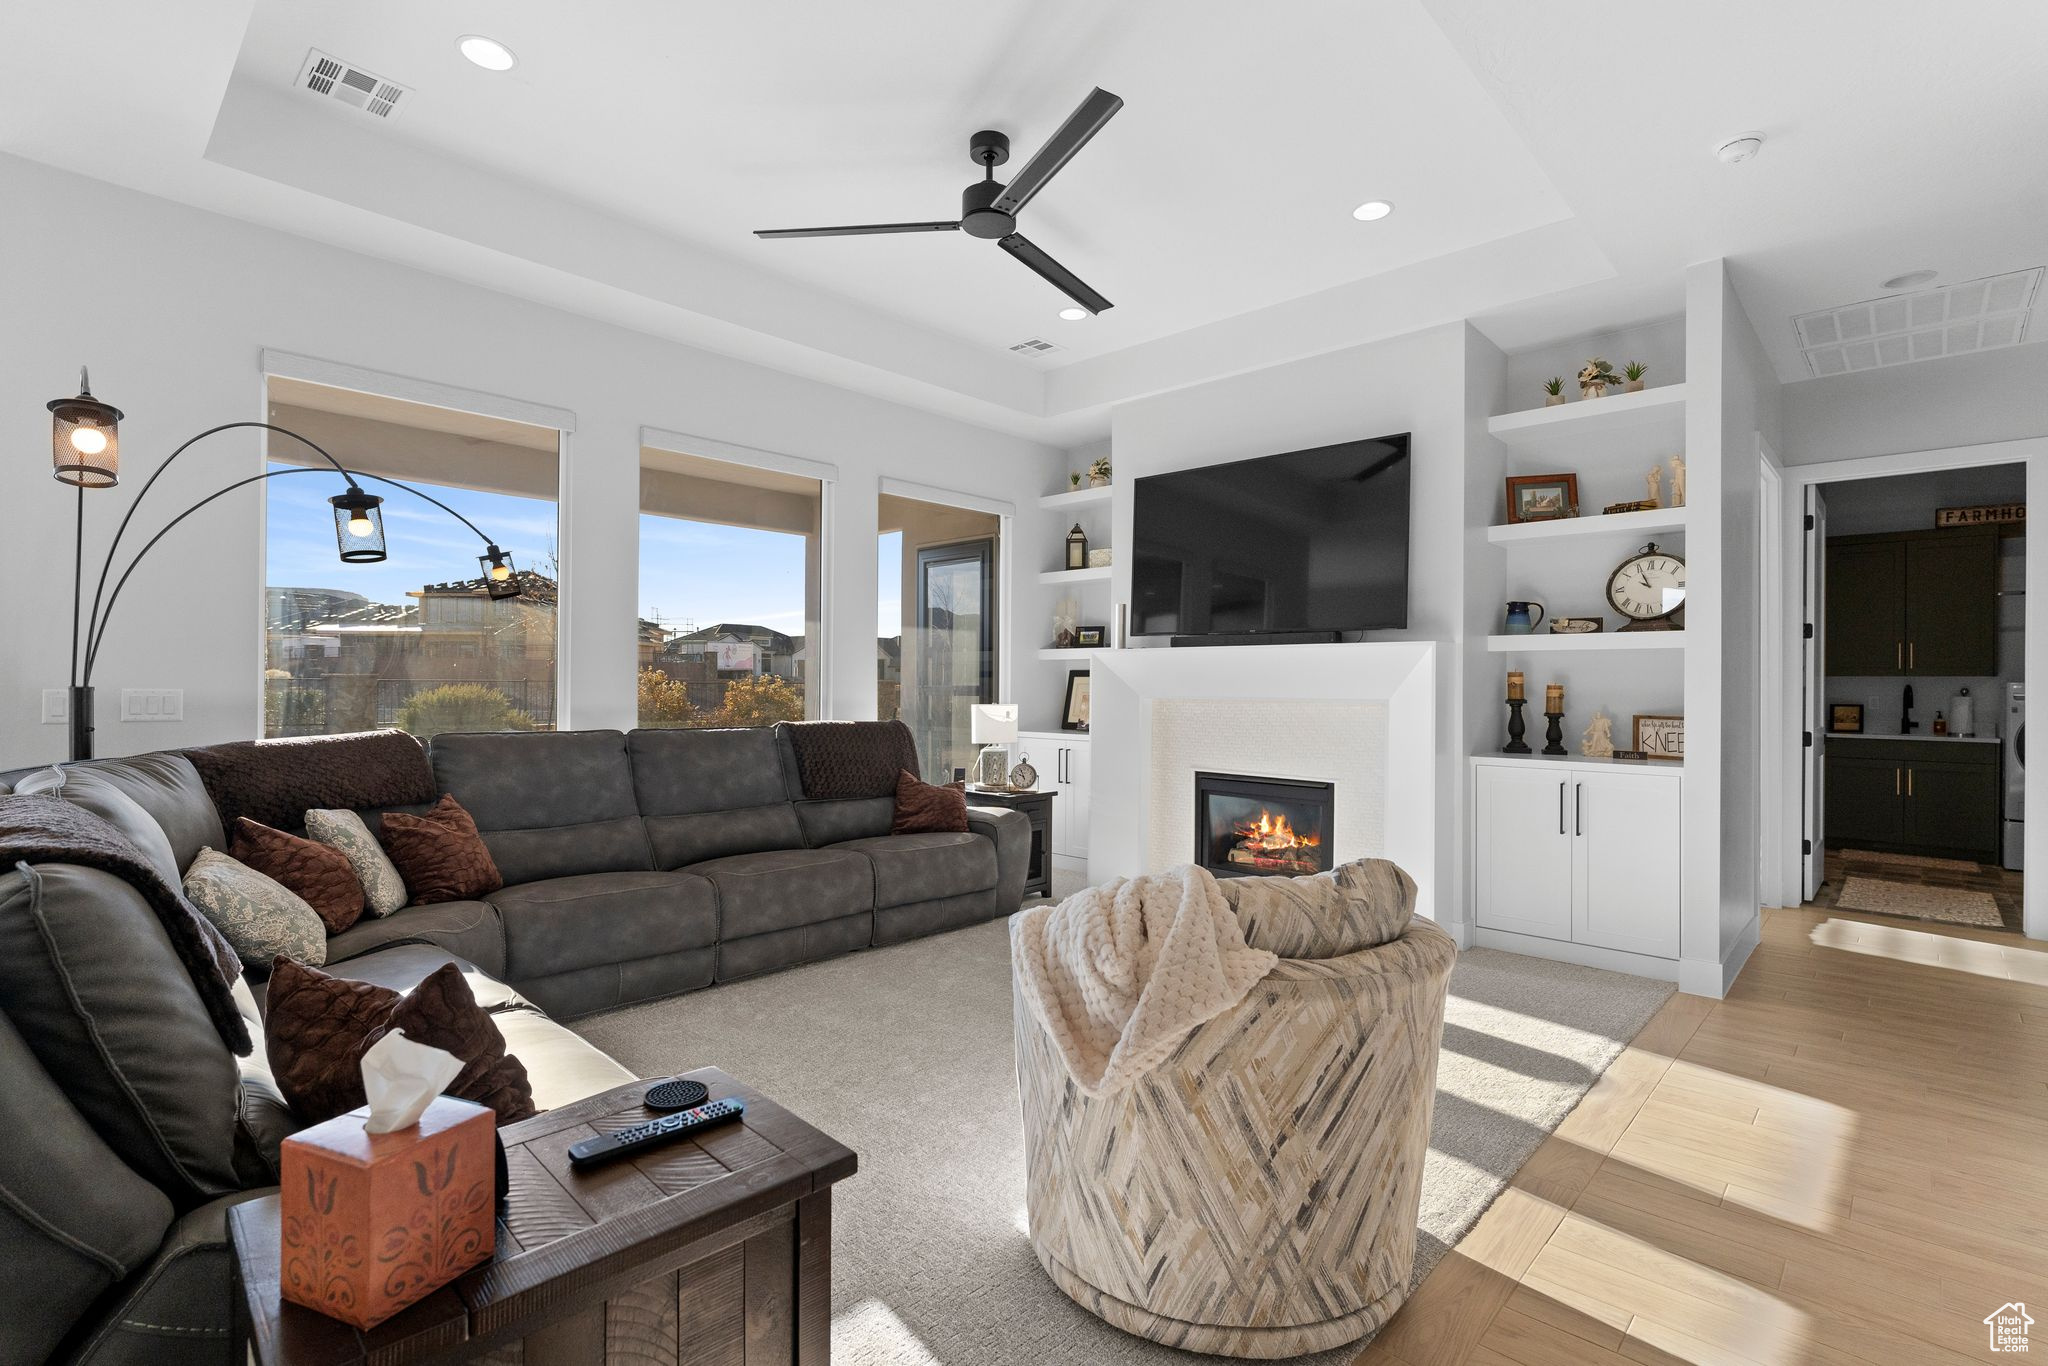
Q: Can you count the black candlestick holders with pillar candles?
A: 2